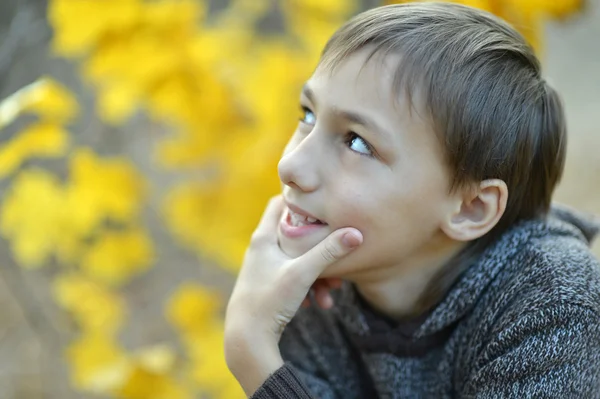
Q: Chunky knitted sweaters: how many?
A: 1